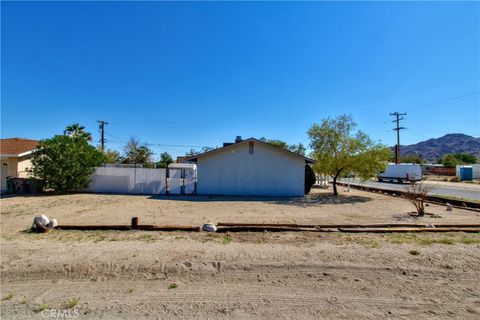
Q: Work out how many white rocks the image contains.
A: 3